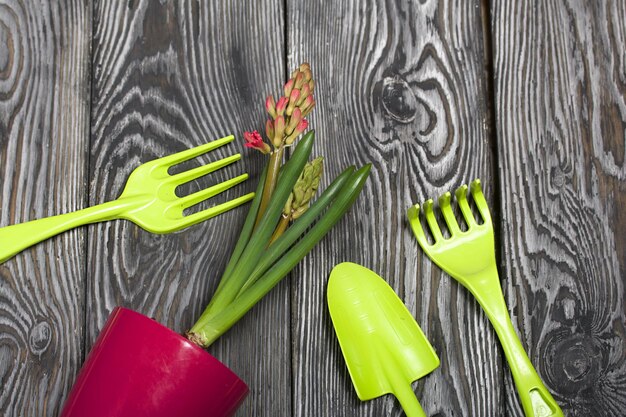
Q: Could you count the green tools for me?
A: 3